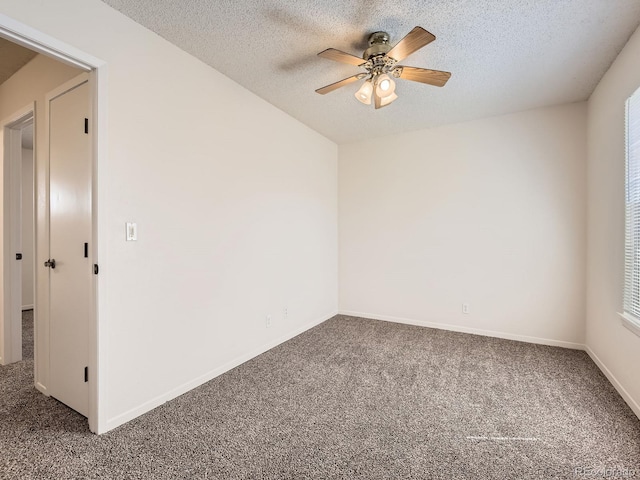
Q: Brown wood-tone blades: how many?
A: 5